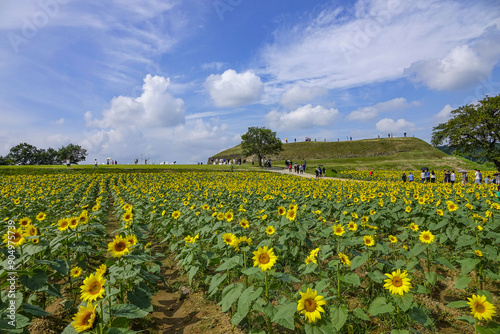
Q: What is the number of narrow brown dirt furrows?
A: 2